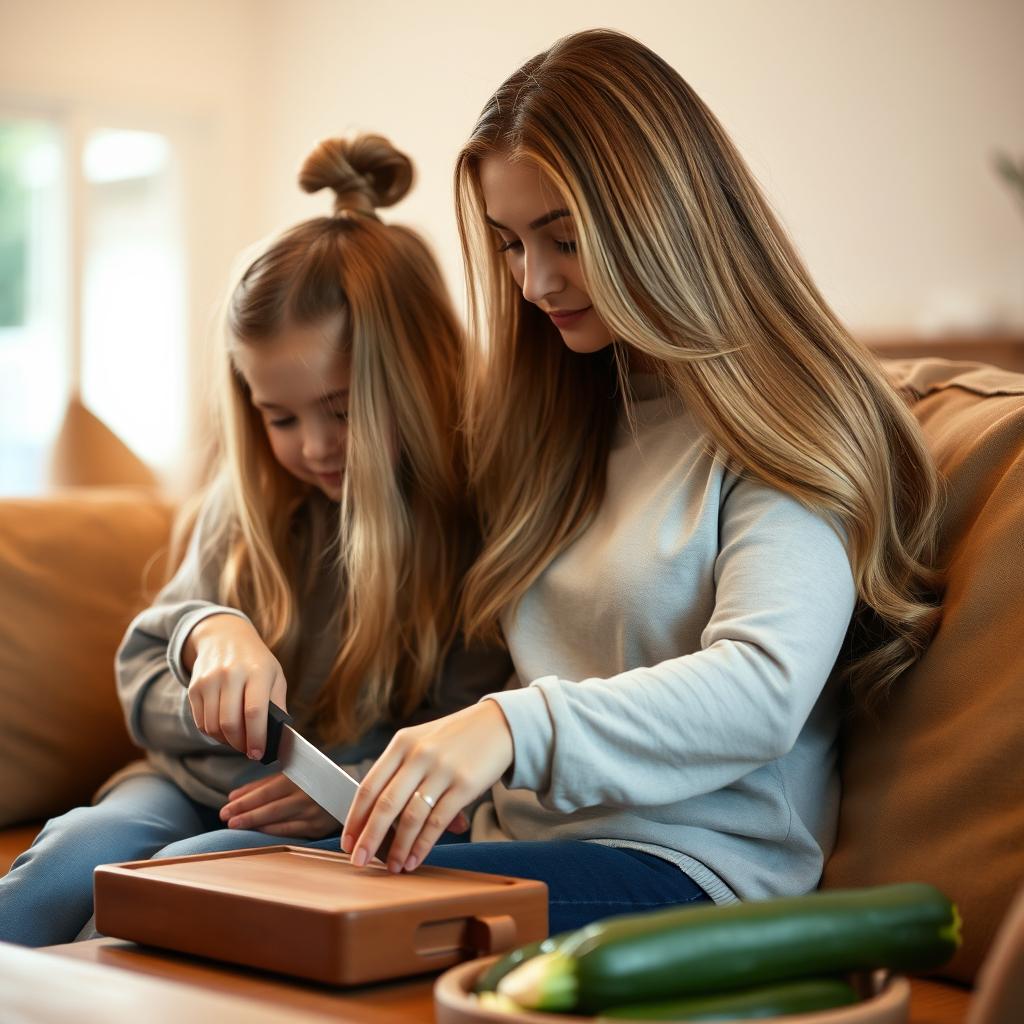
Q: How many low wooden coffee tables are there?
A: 1